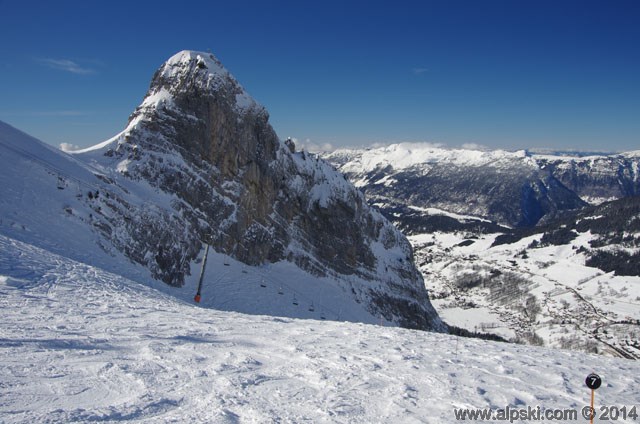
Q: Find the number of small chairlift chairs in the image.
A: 7